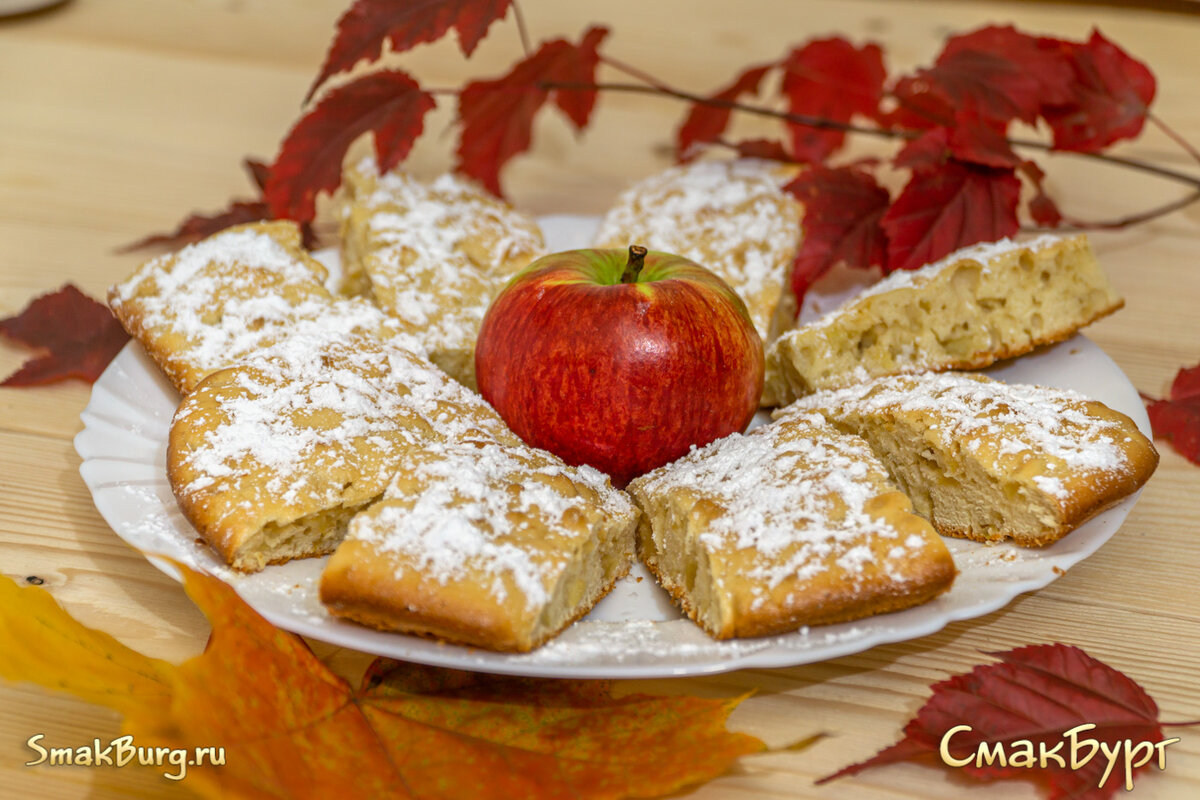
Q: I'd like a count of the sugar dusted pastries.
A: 8